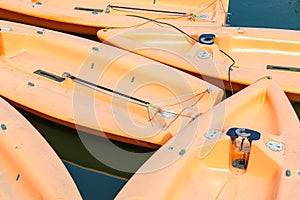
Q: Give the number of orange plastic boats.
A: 5